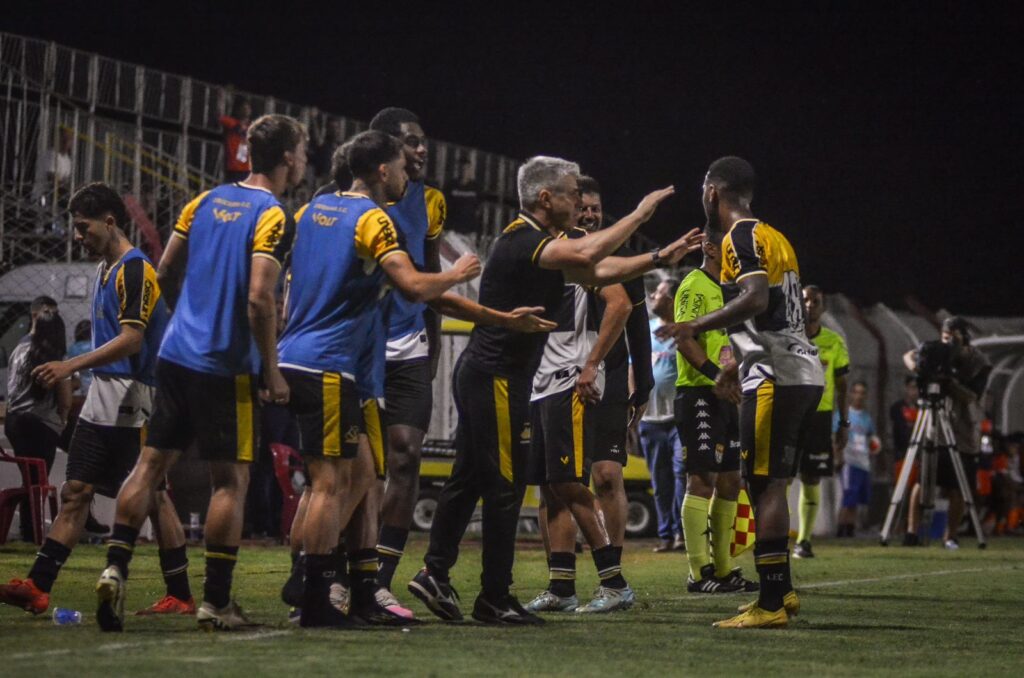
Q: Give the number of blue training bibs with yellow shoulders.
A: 4